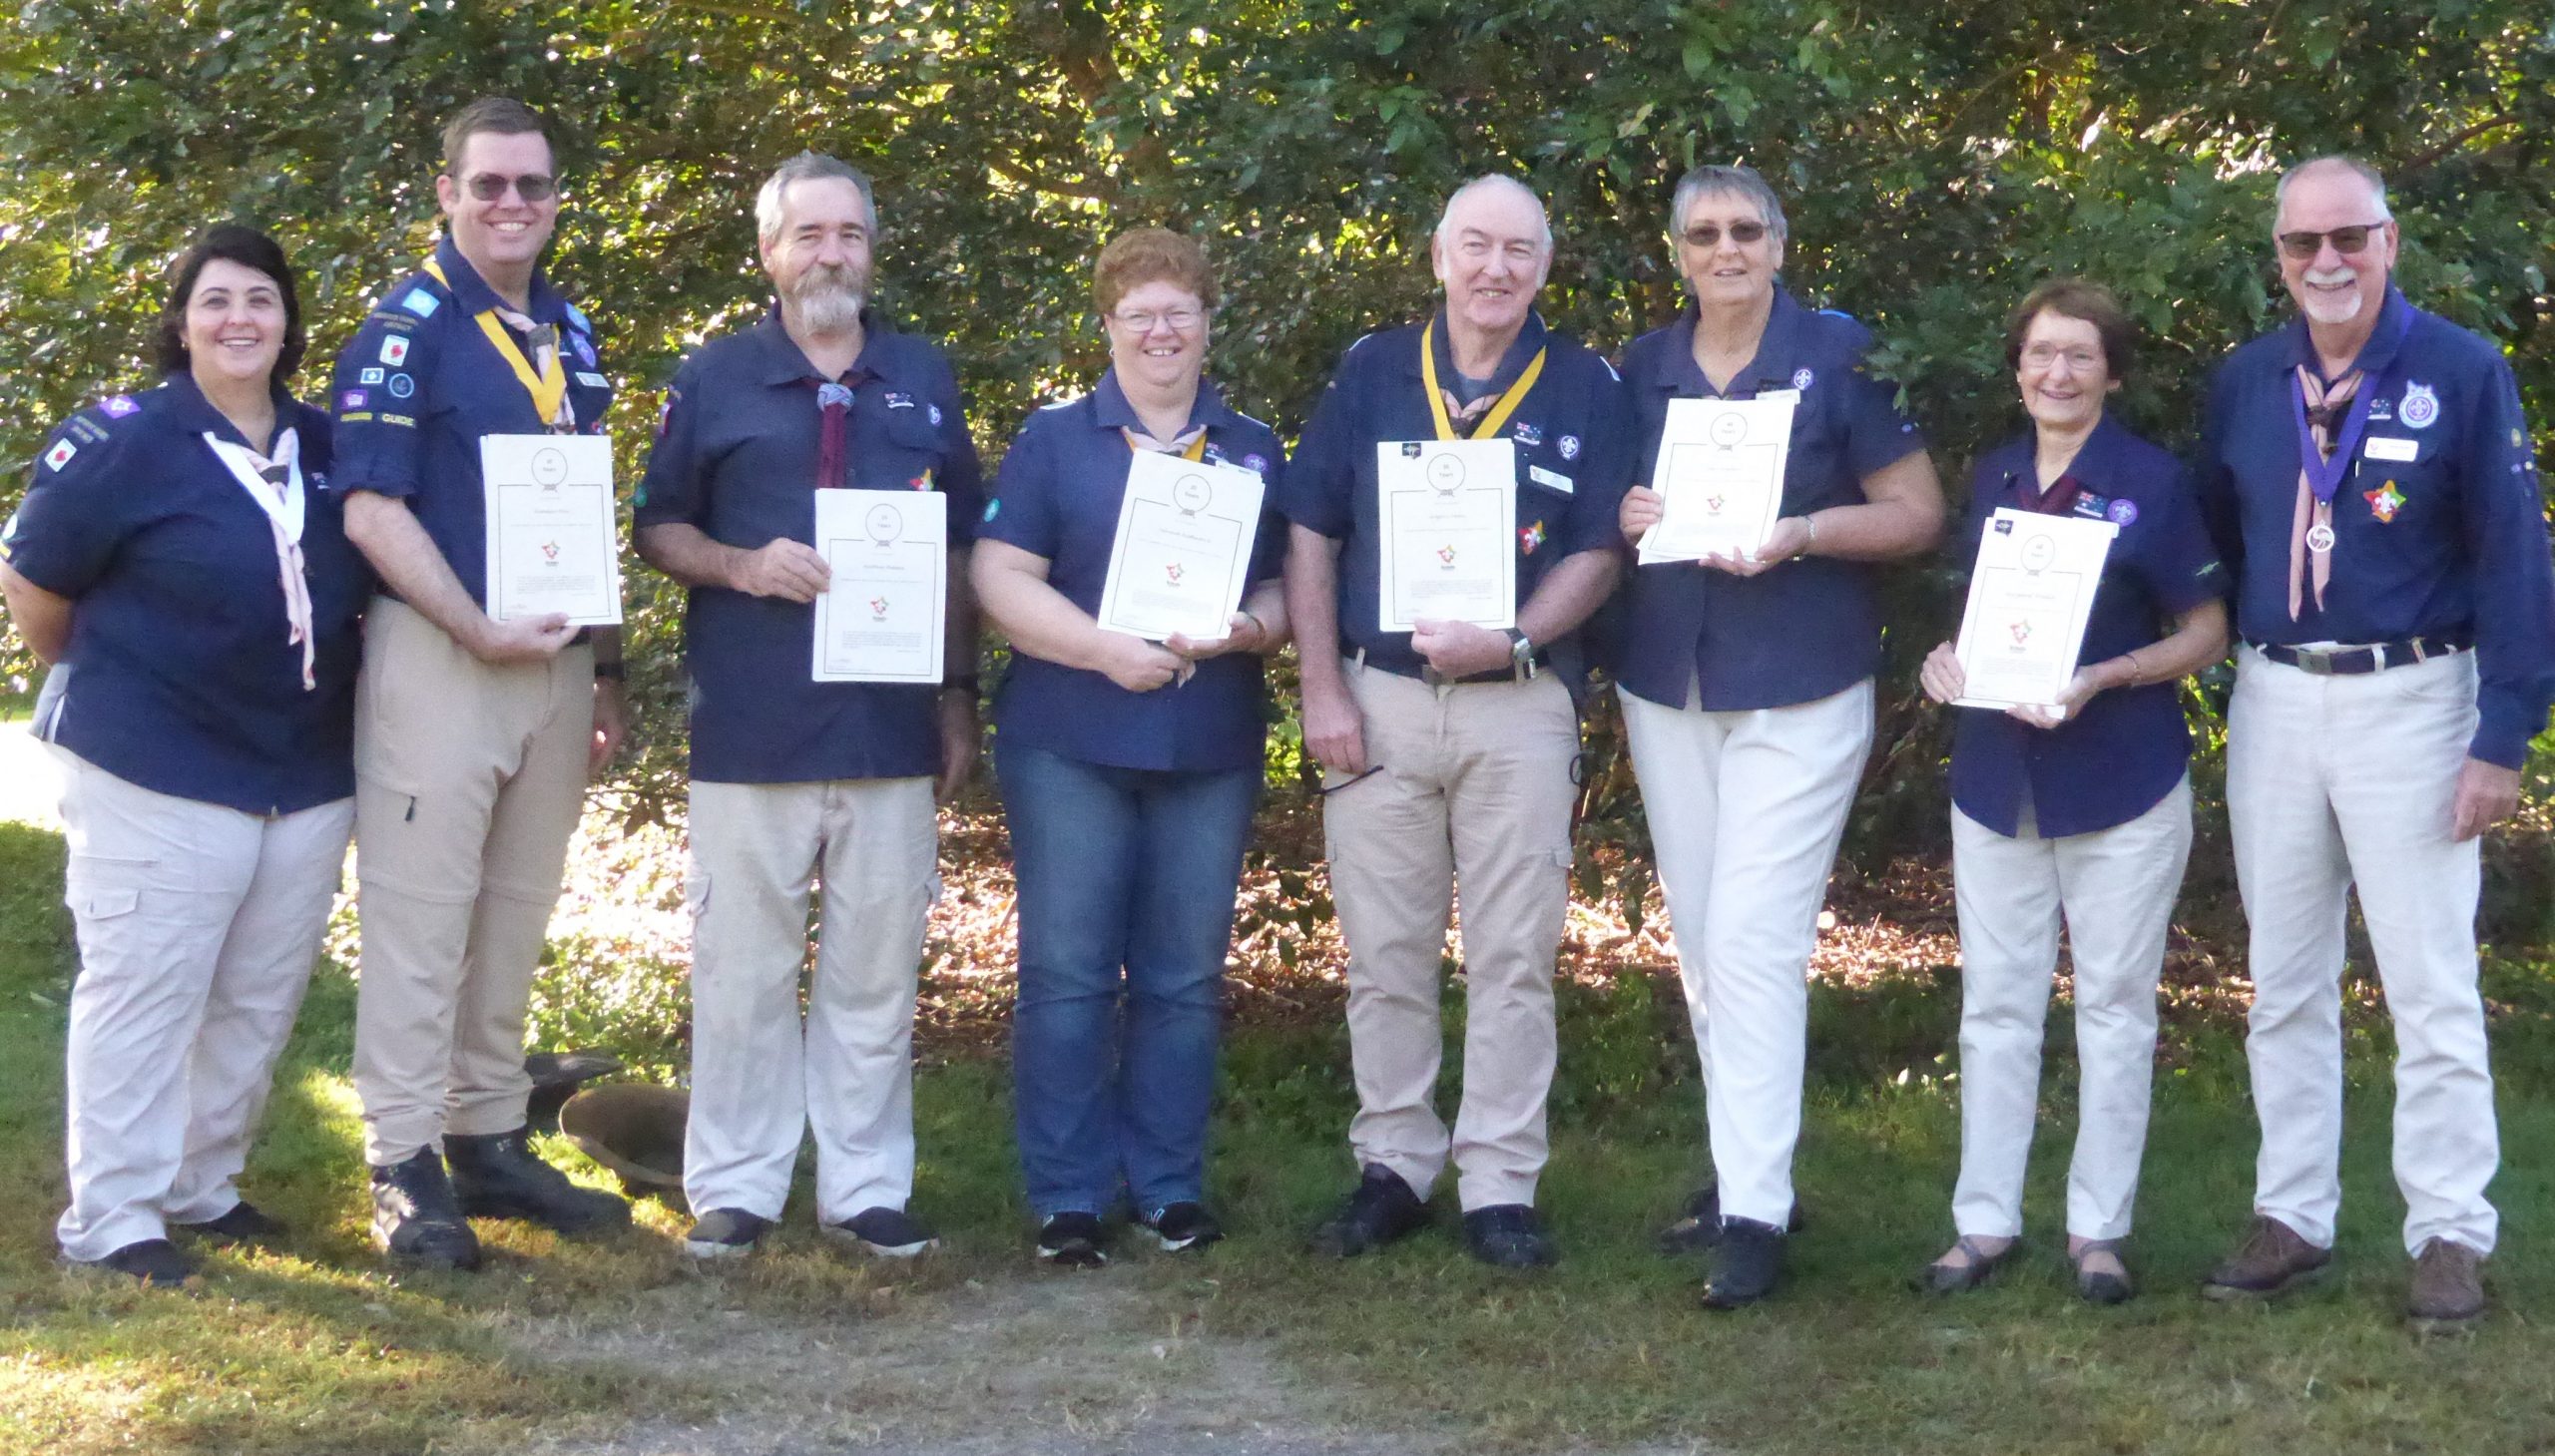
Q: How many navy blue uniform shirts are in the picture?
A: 8